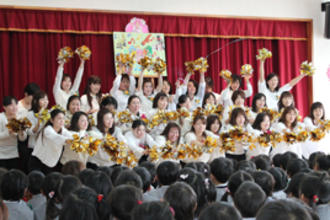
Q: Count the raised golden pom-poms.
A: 12